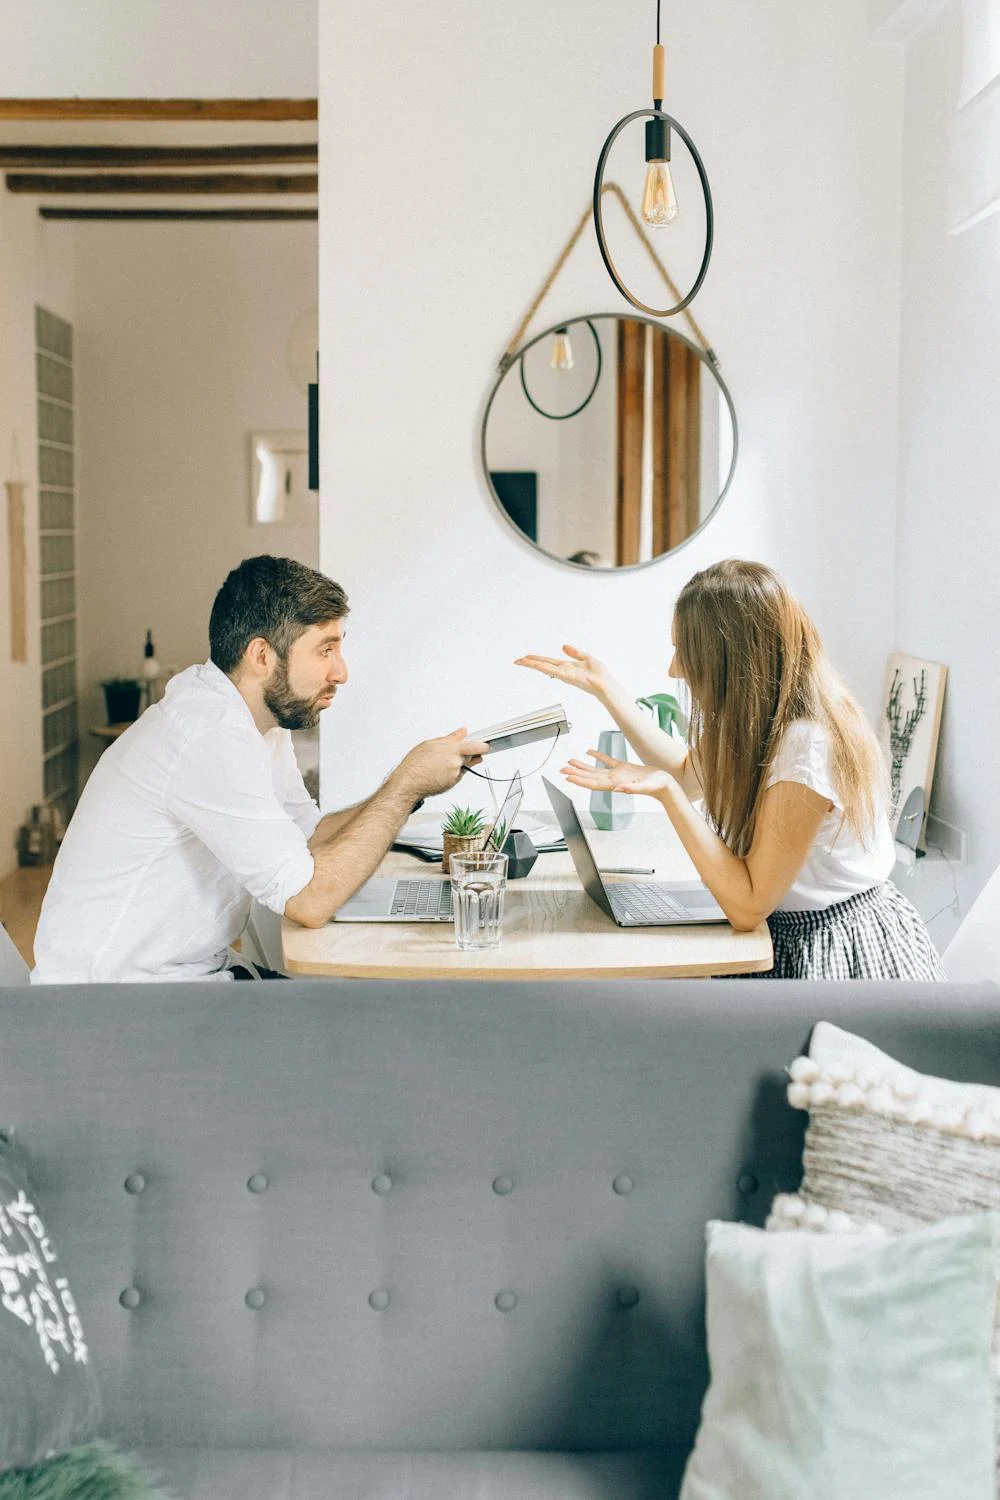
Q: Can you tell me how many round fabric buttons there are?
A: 11